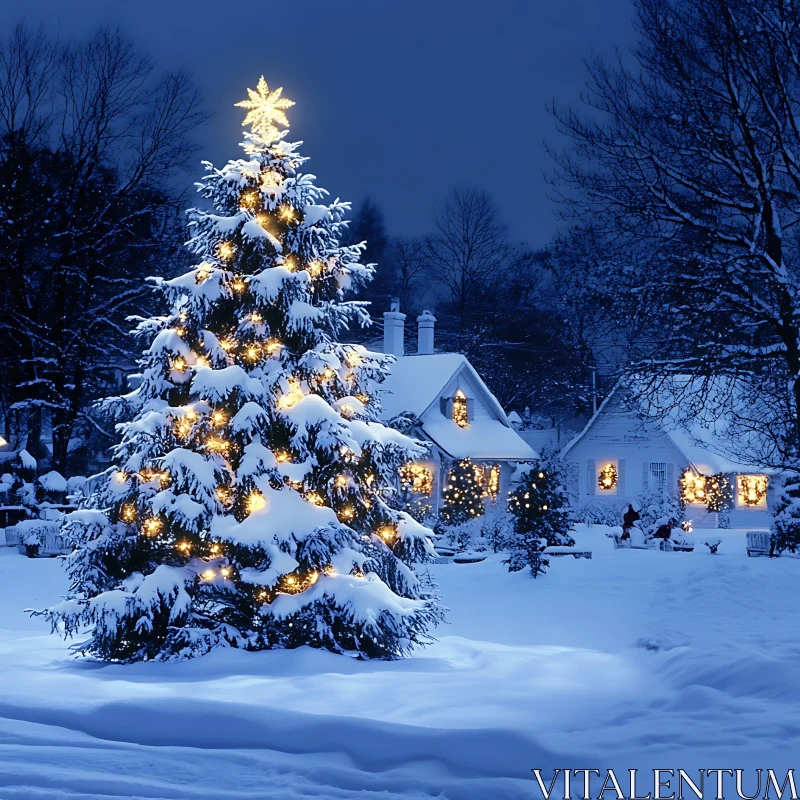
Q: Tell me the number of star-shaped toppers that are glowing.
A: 1